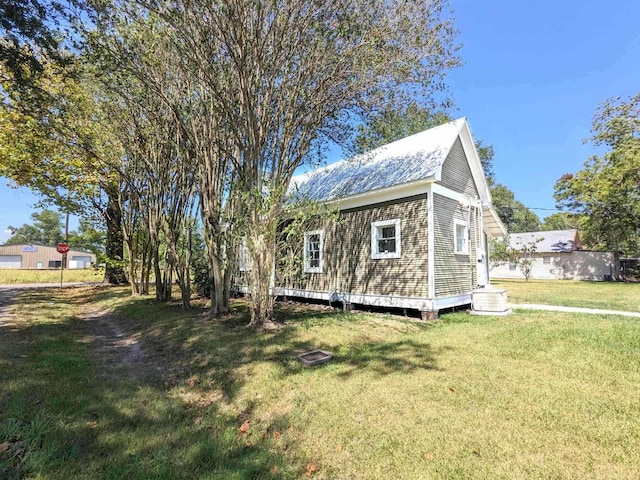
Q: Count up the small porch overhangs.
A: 1